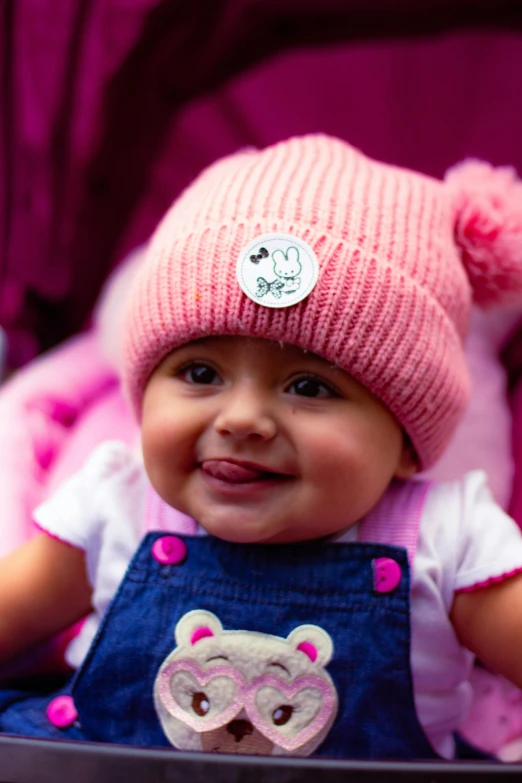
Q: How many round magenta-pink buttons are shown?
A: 3